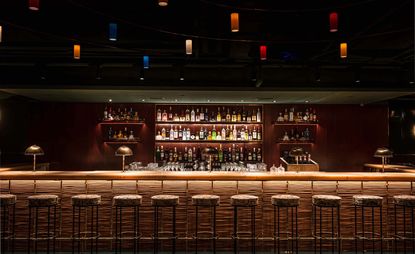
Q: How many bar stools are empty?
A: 11